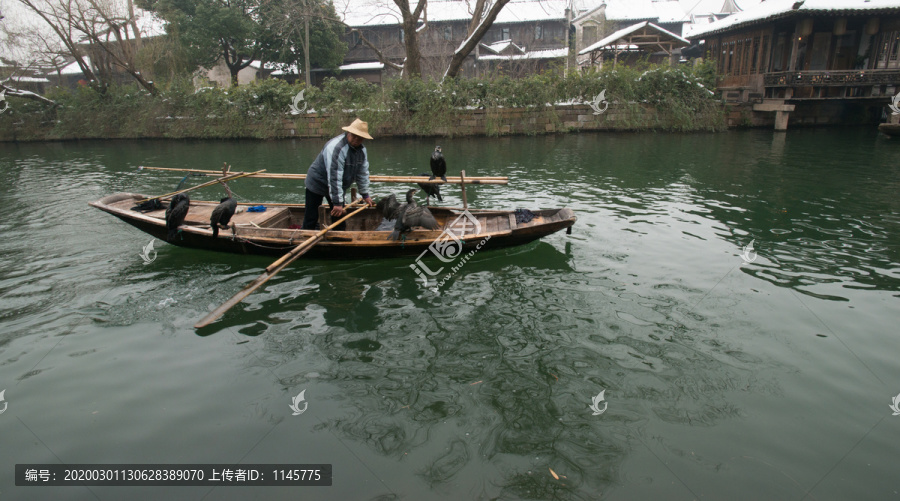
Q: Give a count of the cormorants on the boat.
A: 5